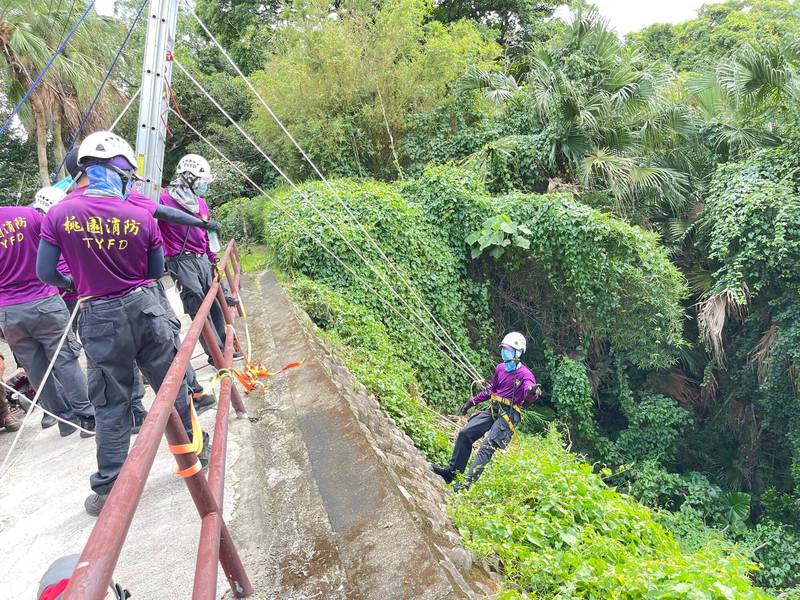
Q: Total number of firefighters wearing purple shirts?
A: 6